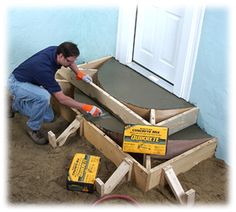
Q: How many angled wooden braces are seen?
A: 3